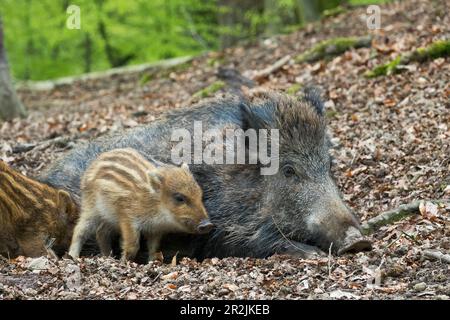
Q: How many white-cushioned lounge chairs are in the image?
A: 0